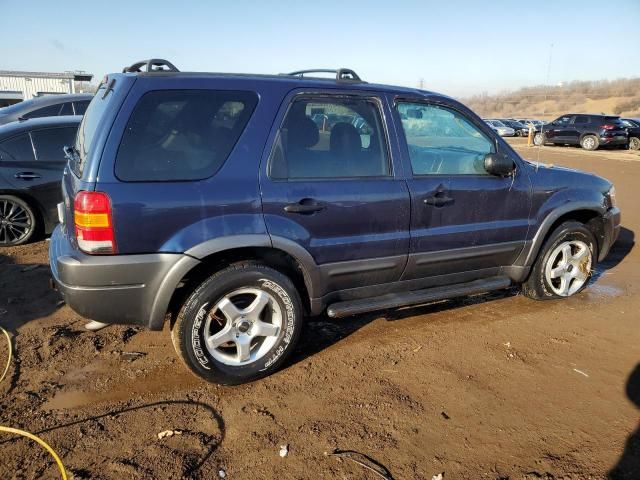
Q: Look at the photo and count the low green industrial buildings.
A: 0